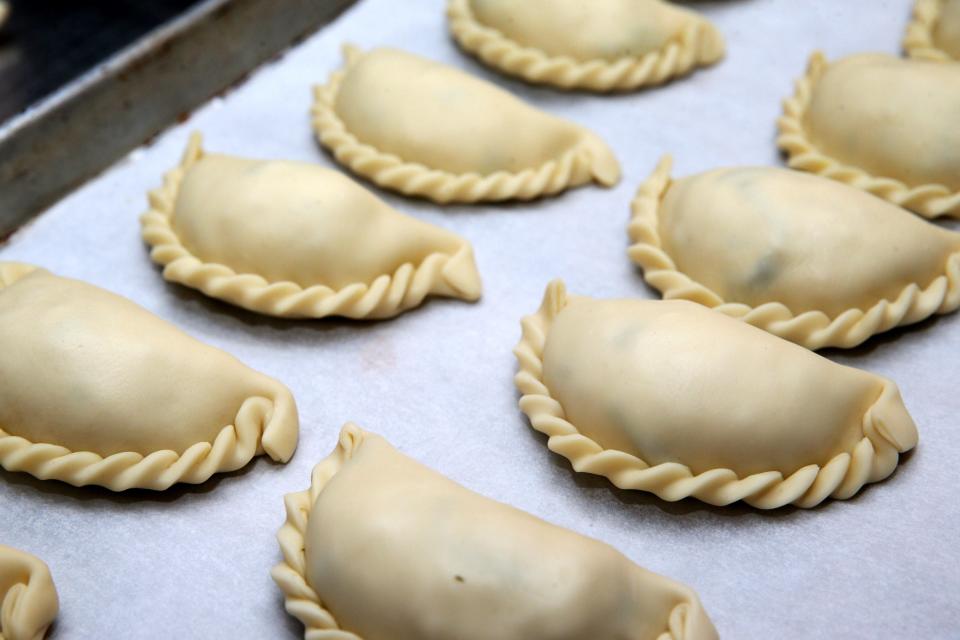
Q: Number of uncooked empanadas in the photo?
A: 10